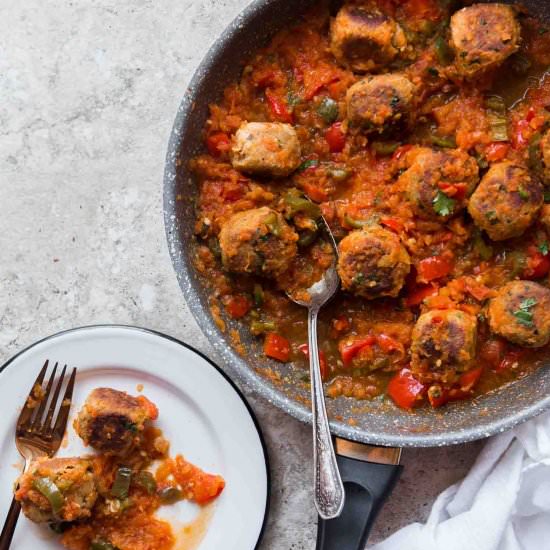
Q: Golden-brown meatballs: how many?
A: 13